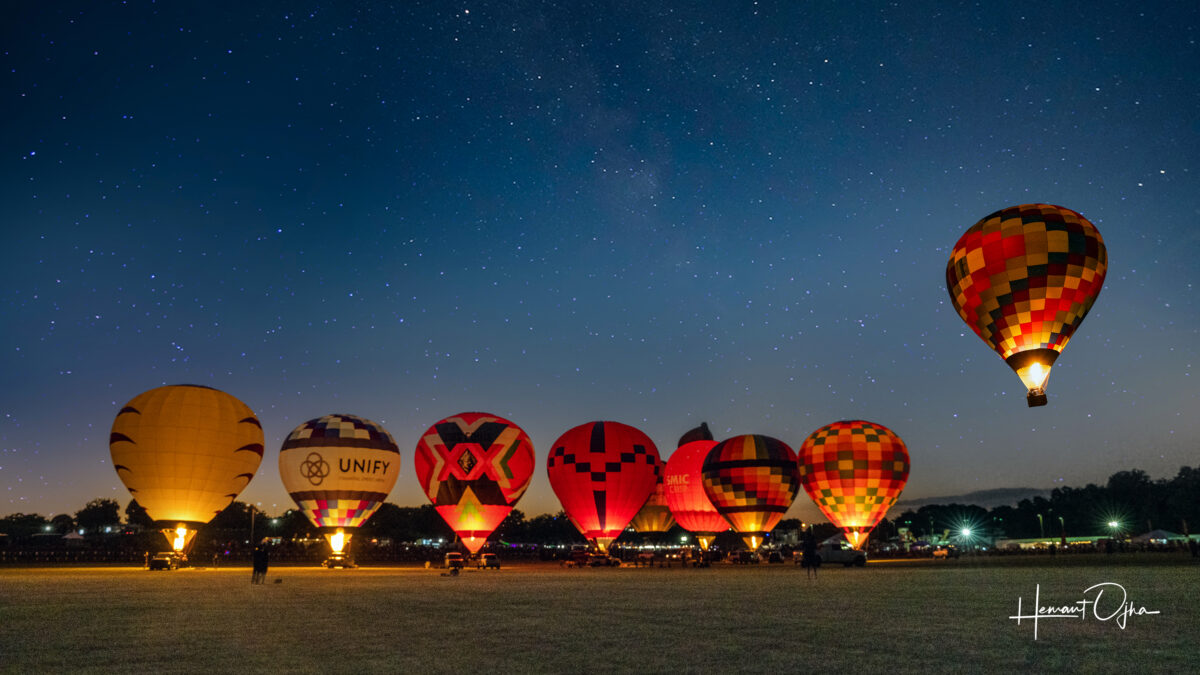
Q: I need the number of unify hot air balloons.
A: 1